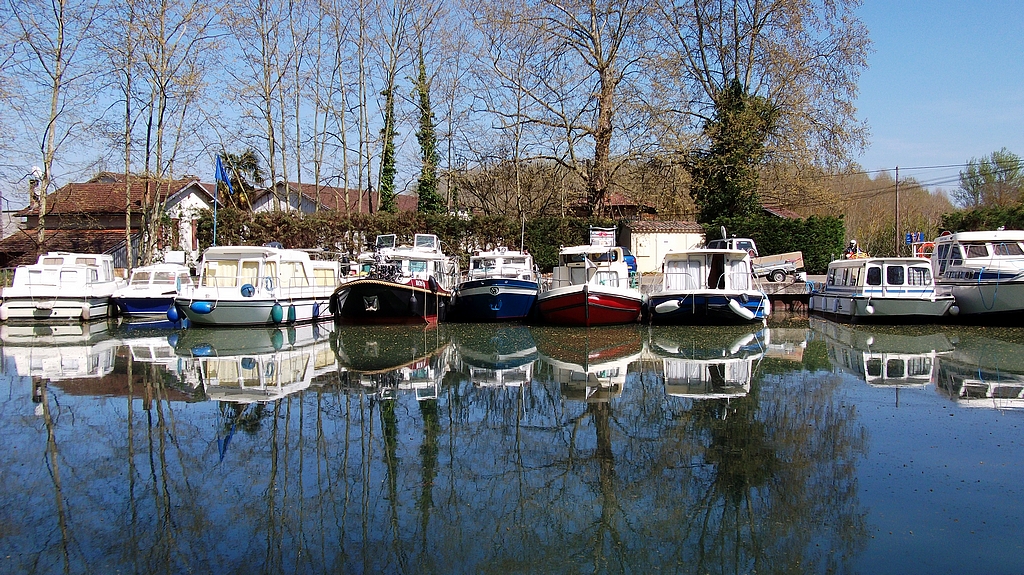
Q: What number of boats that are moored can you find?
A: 9